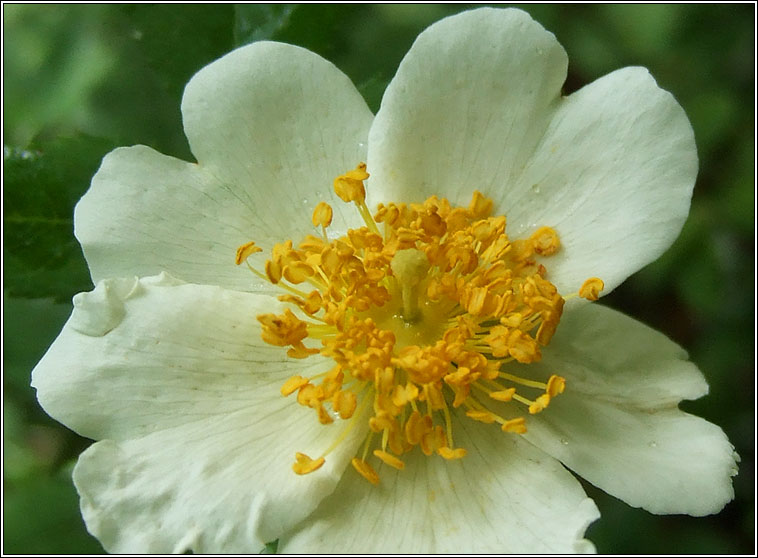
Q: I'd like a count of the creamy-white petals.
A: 5